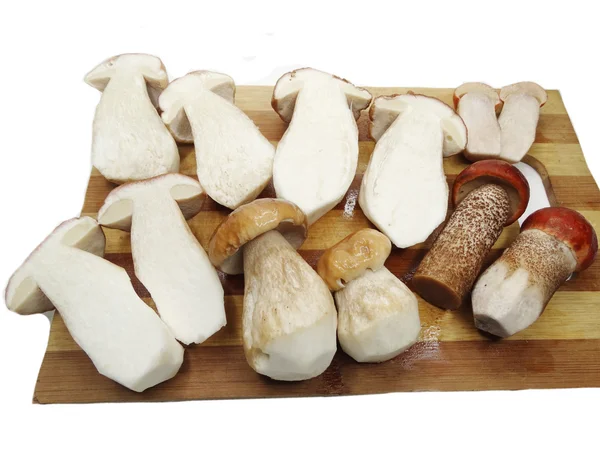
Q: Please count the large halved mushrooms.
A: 6